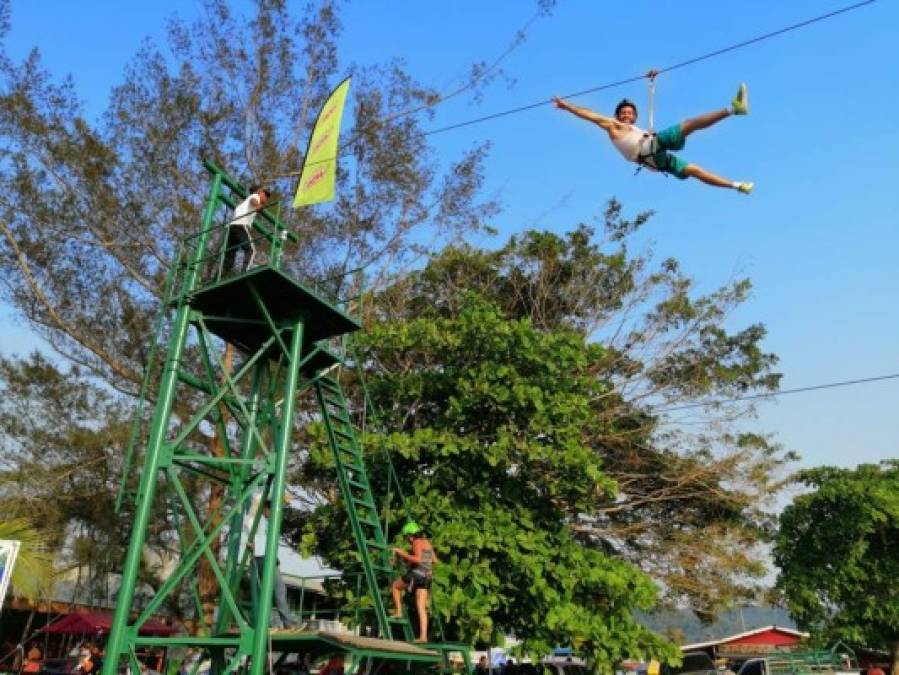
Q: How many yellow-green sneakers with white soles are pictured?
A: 2